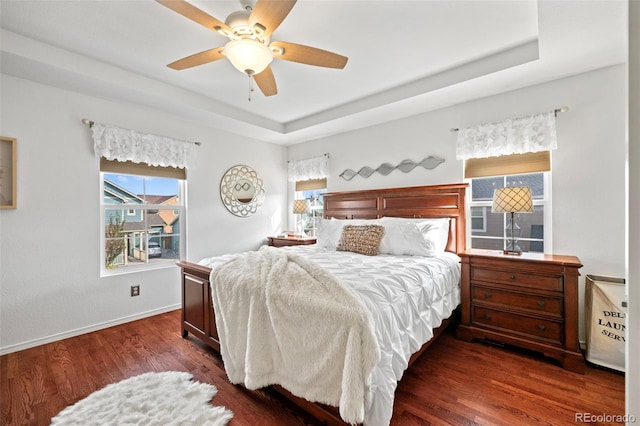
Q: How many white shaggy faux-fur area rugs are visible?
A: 1